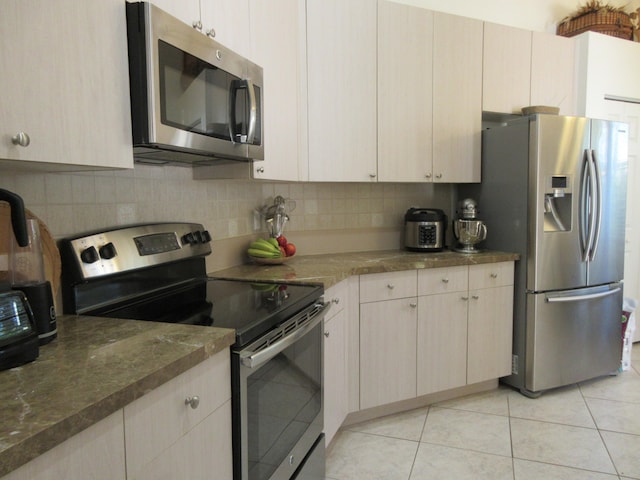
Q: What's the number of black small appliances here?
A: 3